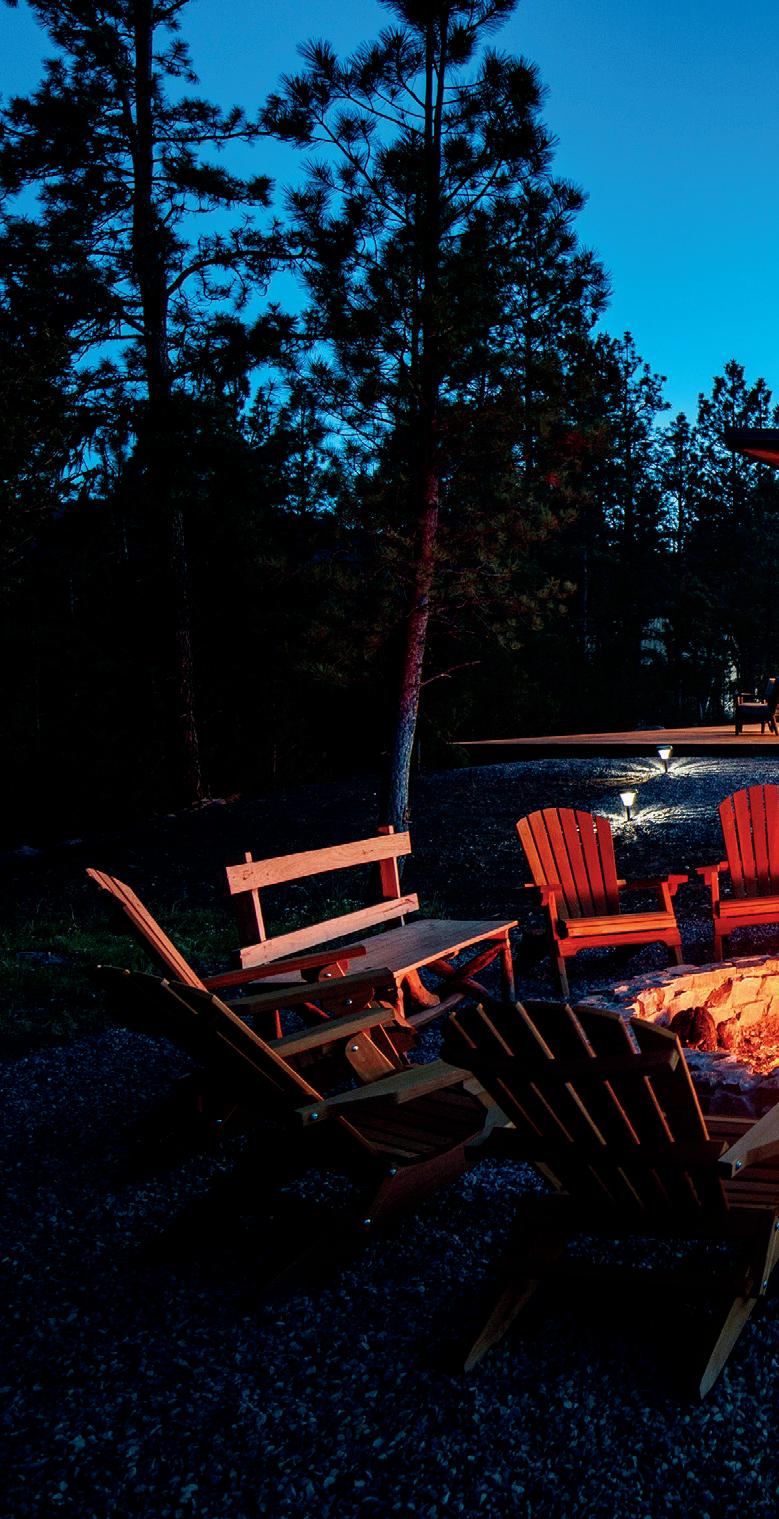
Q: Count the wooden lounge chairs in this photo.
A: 5